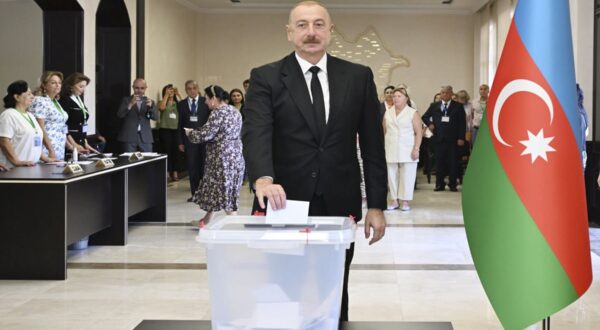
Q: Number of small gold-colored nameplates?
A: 3